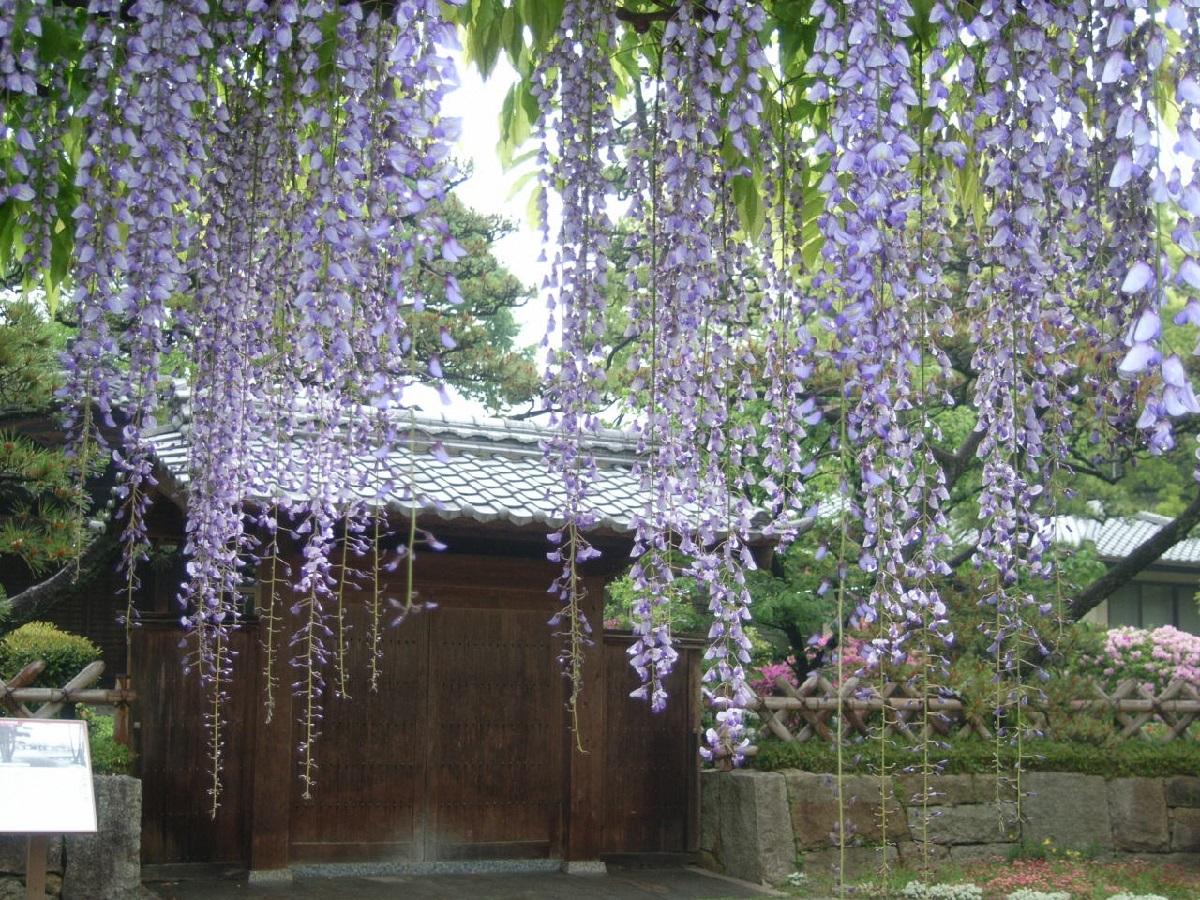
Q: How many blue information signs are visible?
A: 0